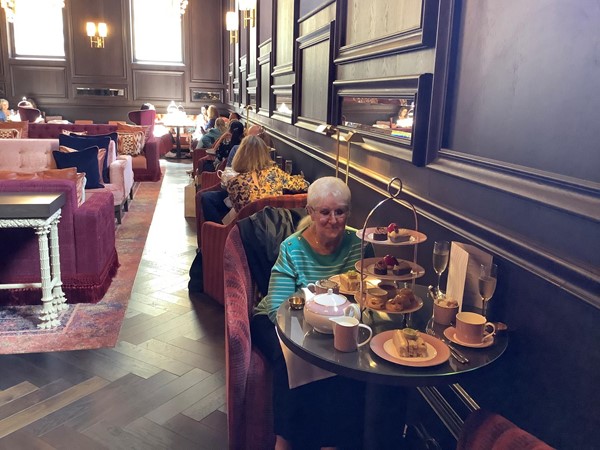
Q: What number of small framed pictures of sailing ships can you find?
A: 0